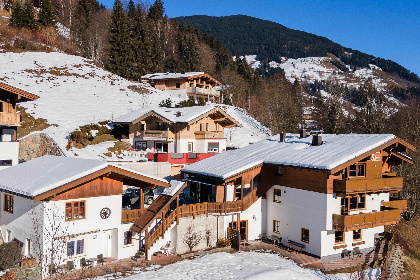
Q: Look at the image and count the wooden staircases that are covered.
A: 1